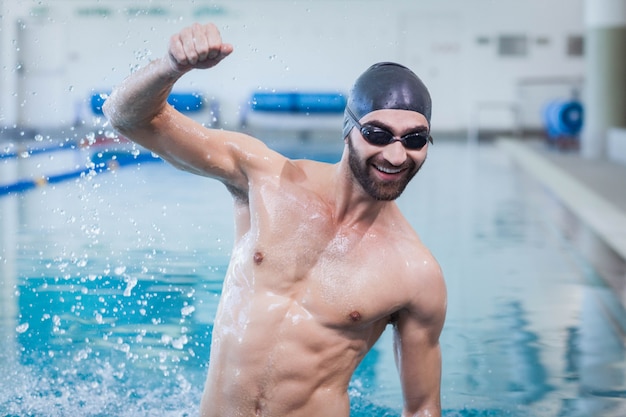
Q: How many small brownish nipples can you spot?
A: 2